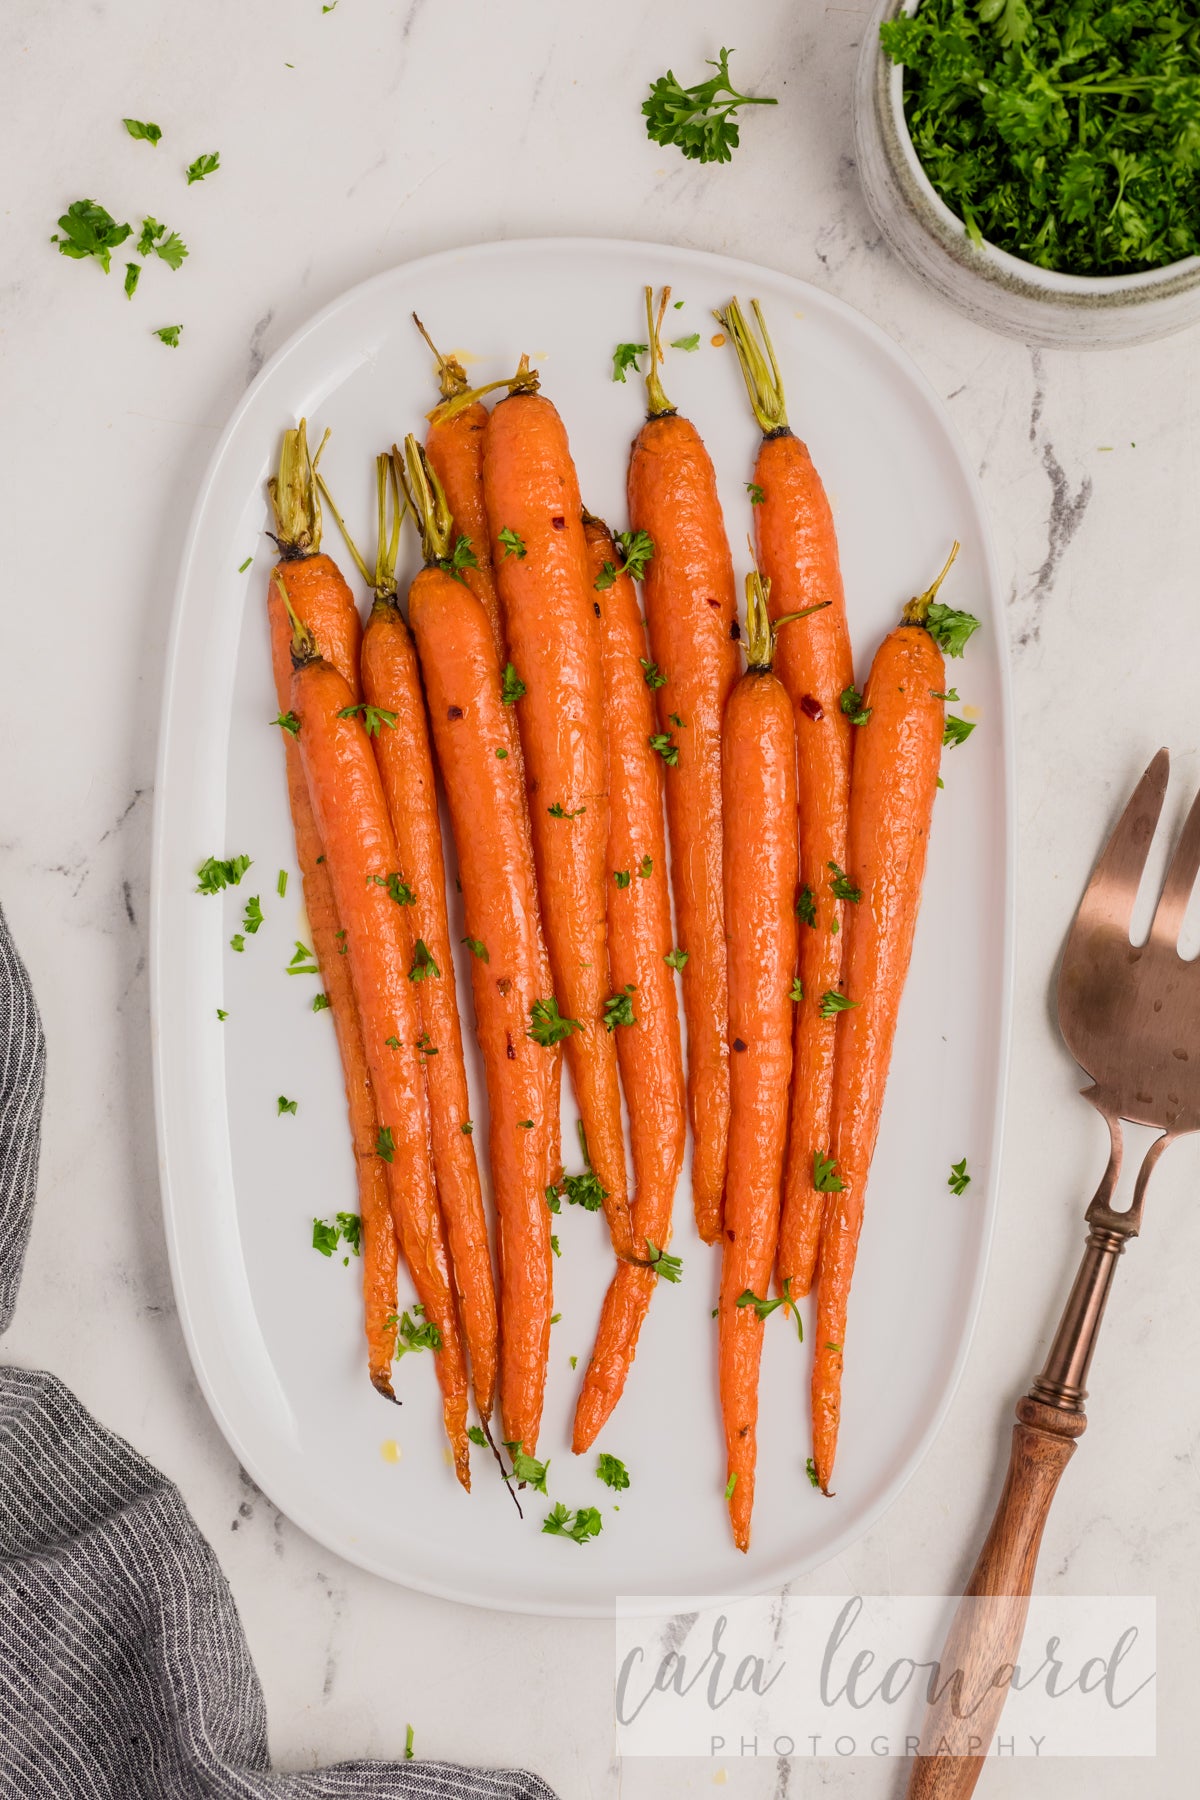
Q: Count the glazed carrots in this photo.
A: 11